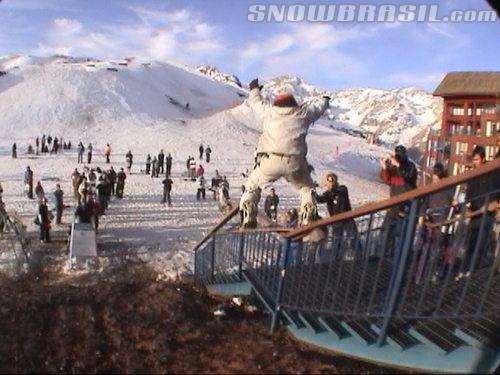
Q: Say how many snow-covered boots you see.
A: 2